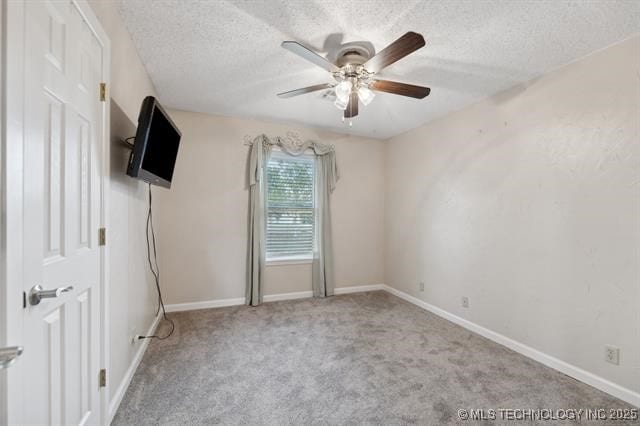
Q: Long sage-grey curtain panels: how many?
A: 2